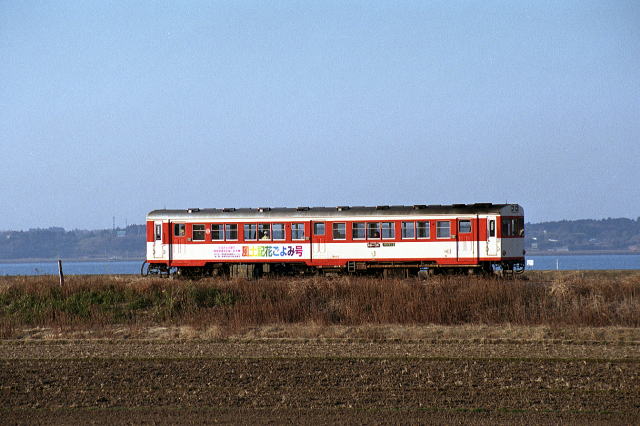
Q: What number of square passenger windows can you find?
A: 14